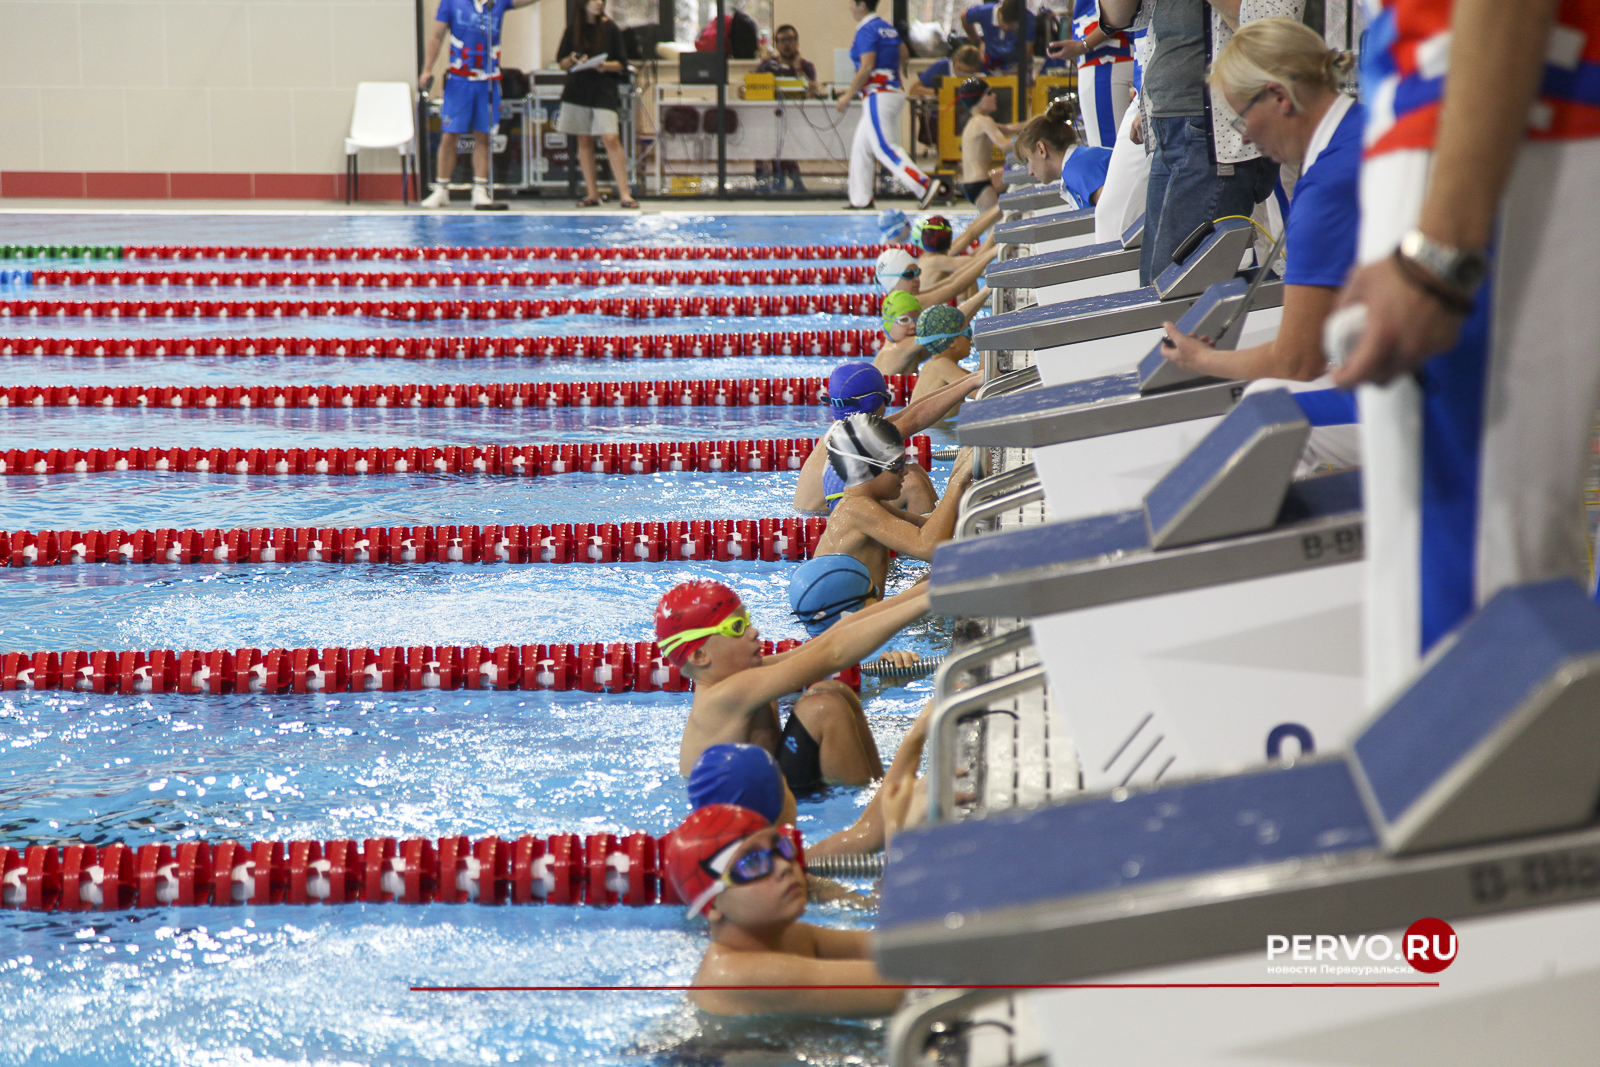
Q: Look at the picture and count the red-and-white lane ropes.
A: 9